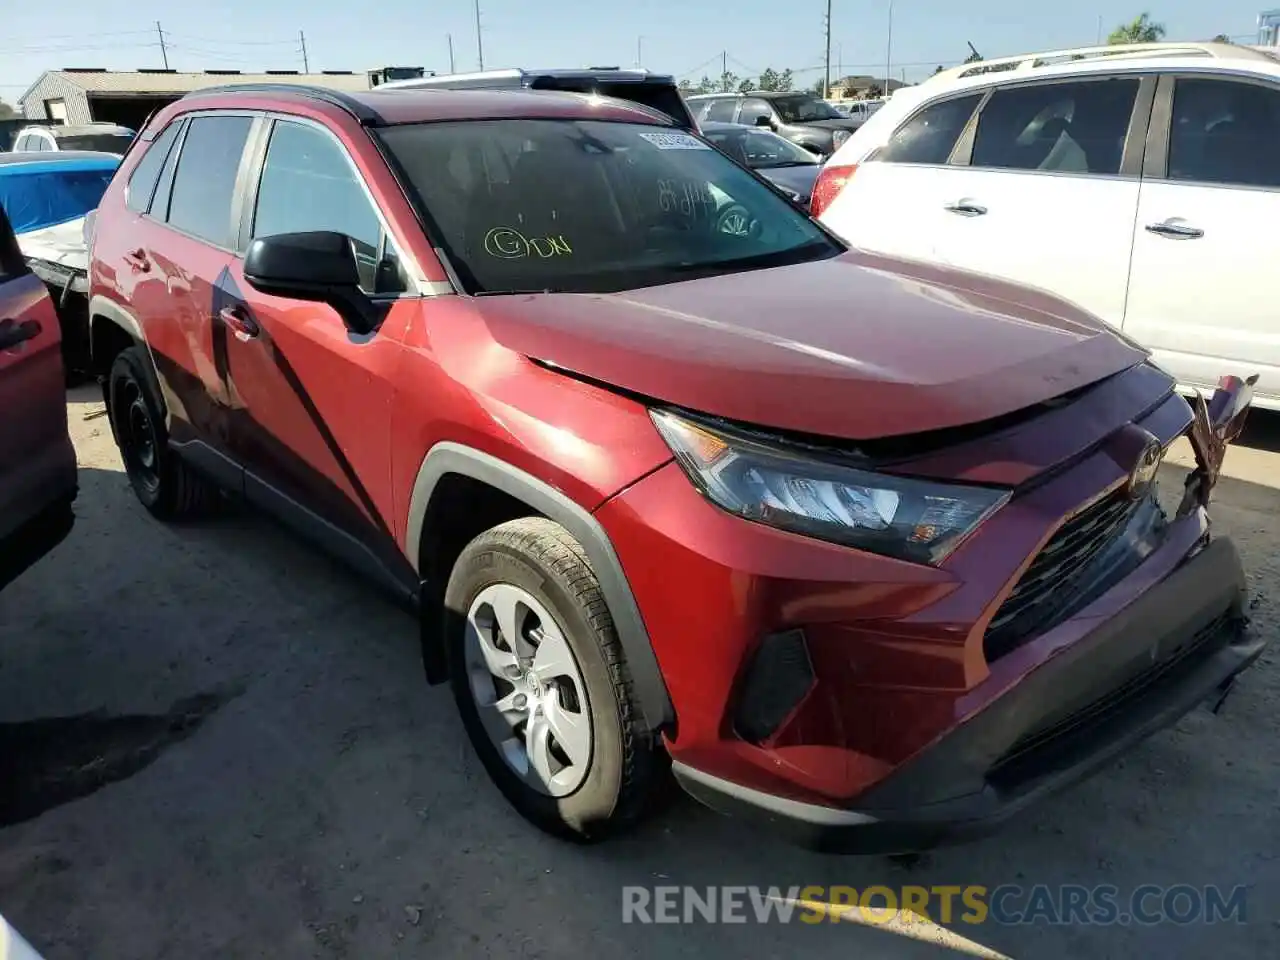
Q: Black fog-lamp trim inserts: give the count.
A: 1